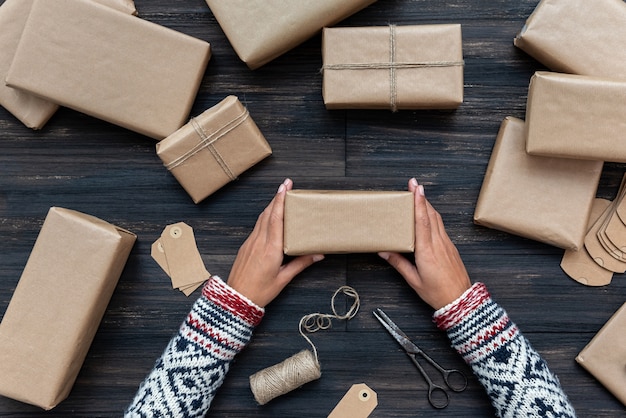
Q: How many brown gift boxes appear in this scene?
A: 11